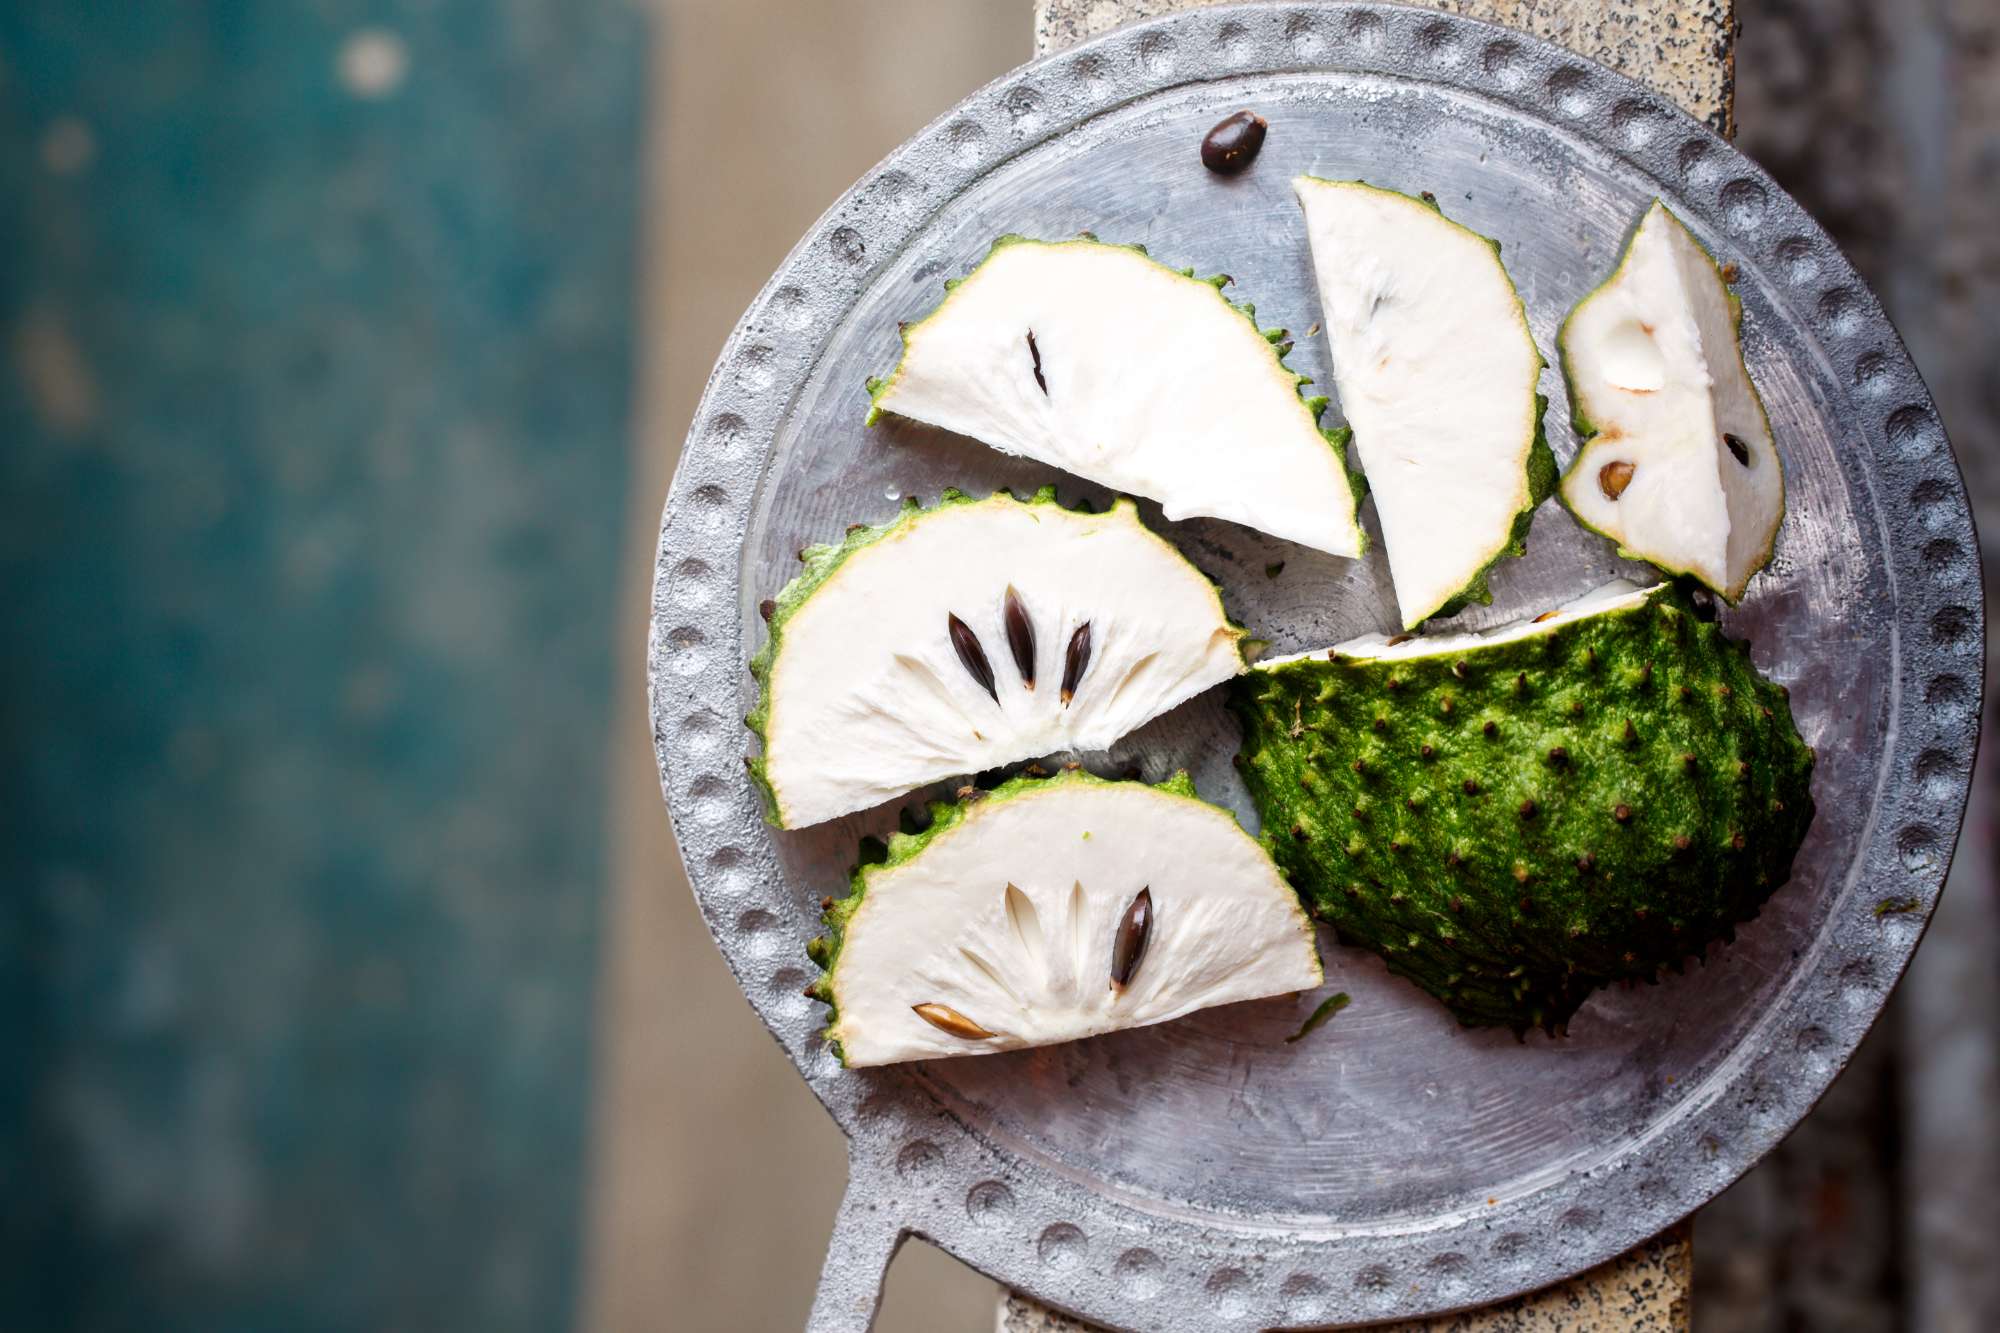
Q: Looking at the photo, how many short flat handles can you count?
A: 1